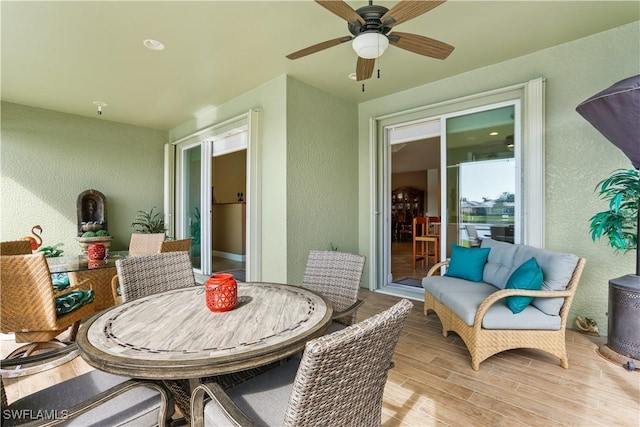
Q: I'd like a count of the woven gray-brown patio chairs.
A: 4